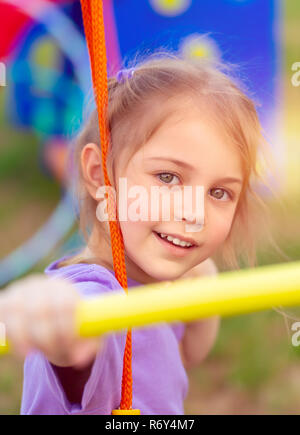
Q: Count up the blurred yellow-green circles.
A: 3